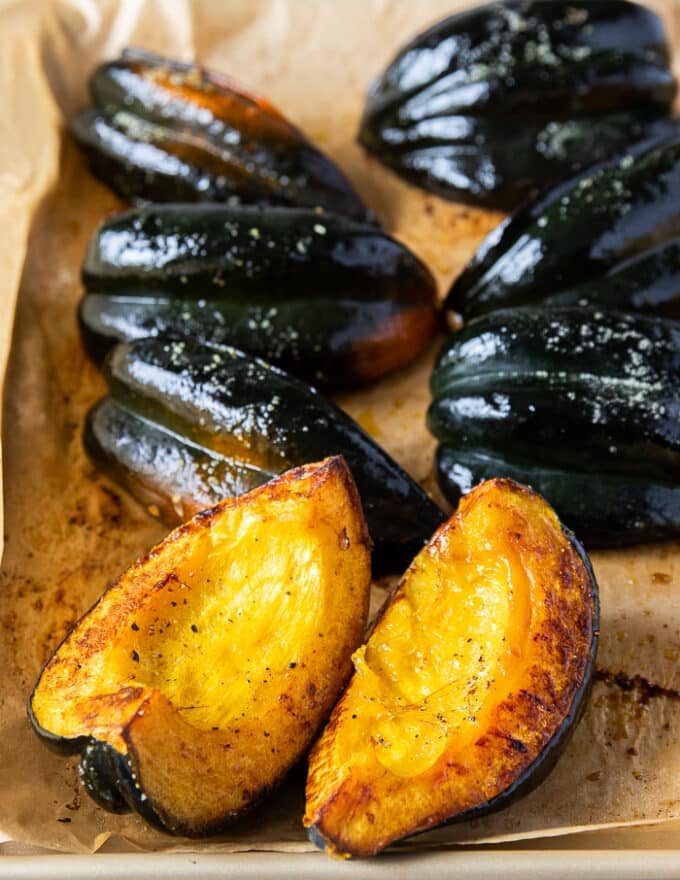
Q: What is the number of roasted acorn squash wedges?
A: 8